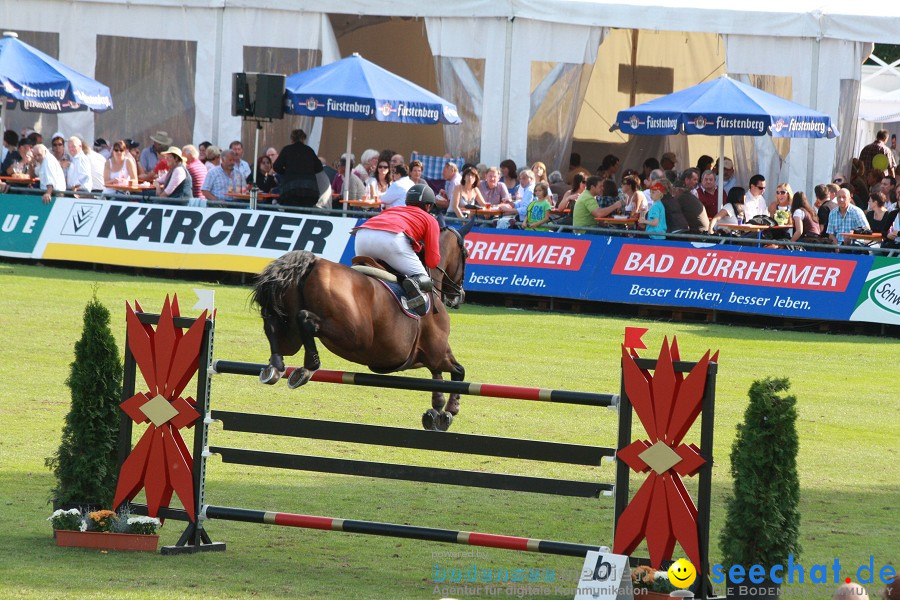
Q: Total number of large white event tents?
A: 1